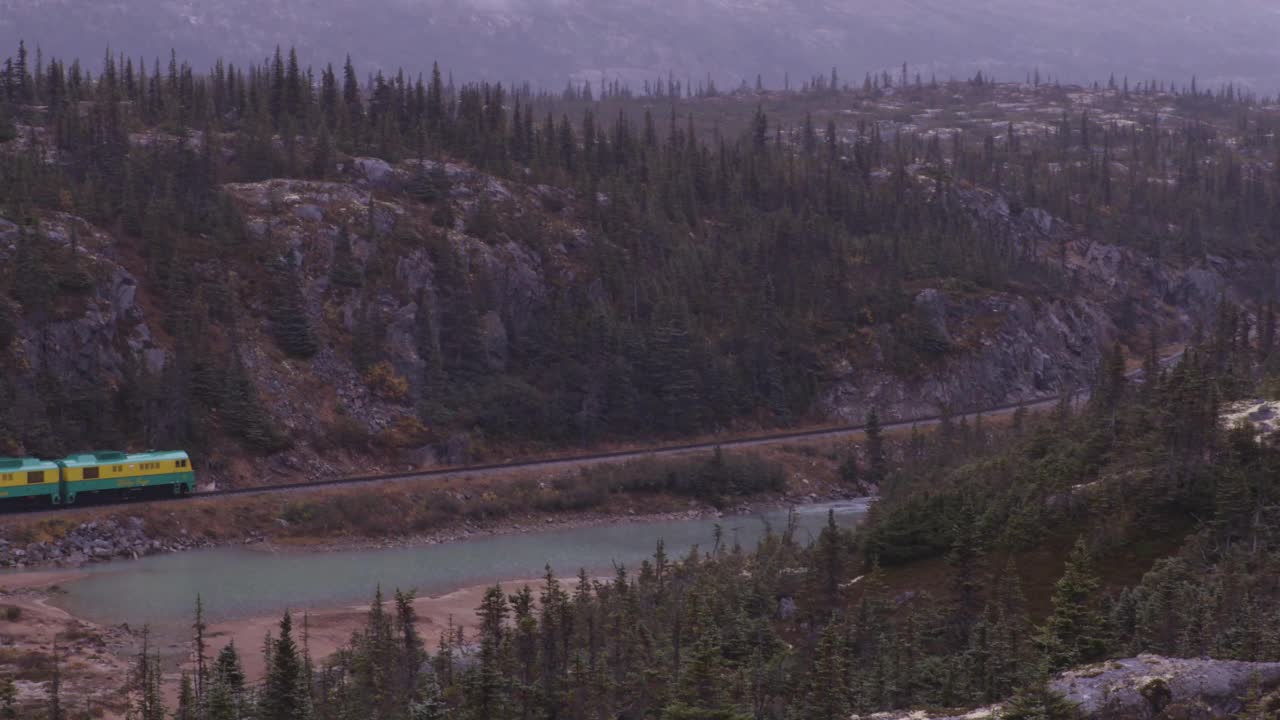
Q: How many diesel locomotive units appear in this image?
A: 2